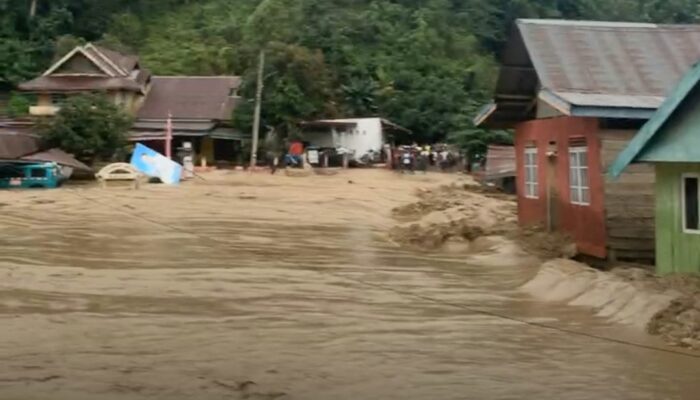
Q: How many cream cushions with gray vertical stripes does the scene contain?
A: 0